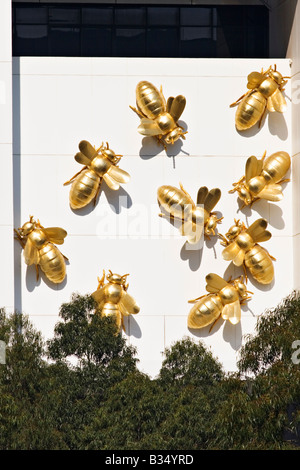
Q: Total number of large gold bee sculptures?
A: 9